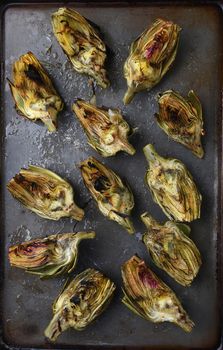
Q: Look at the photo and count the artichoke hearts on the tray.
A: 12